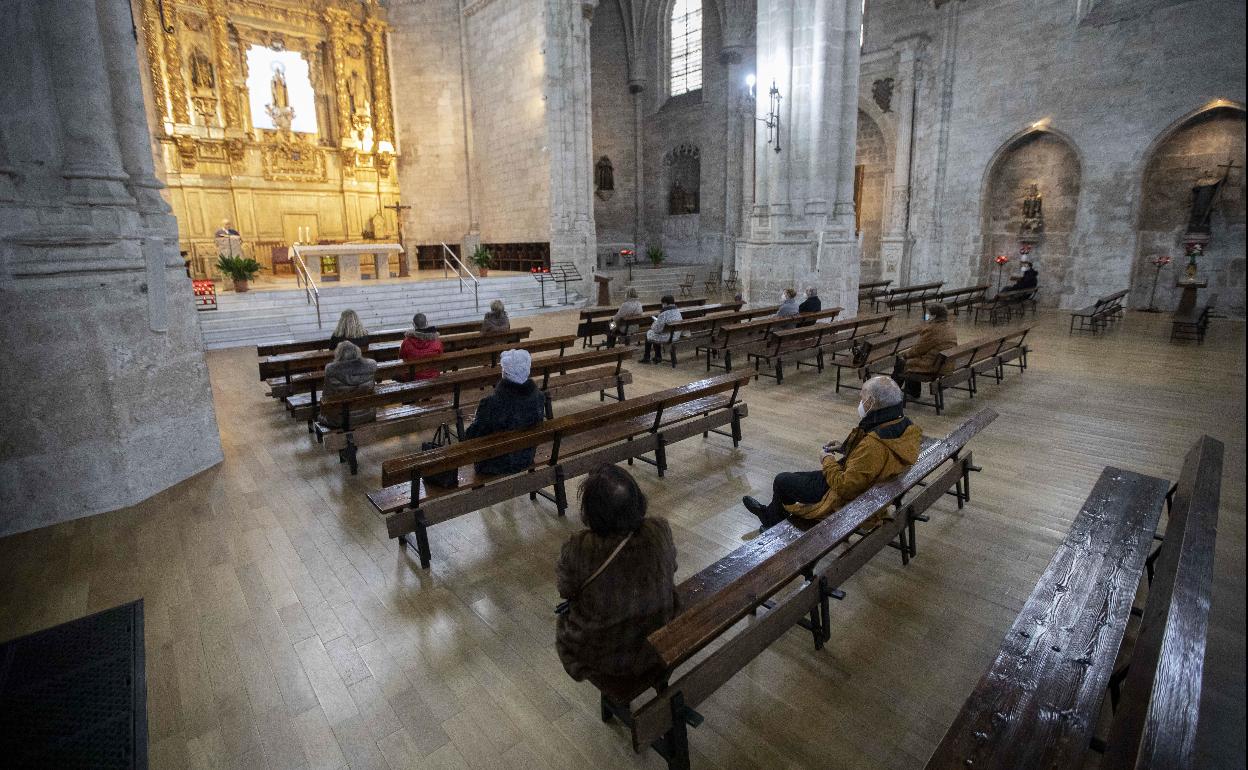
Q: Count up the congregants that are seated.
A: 13